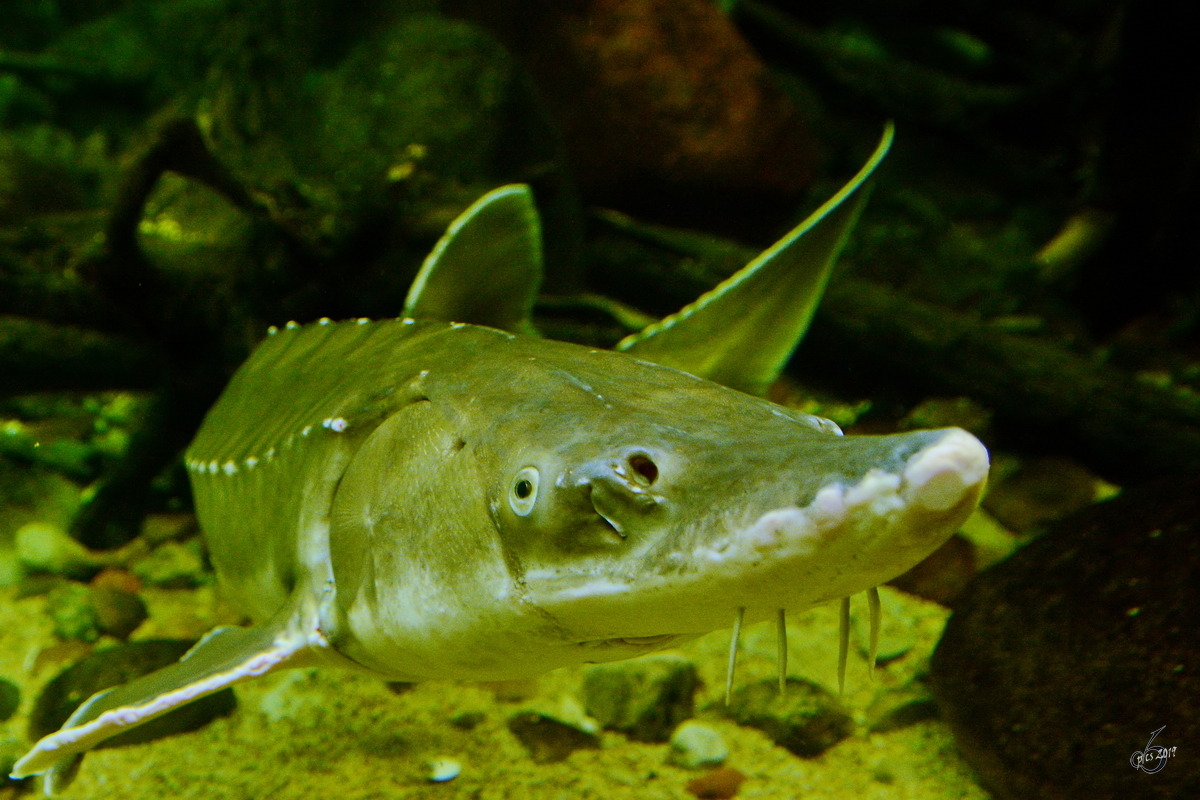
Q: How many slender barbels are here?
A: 4